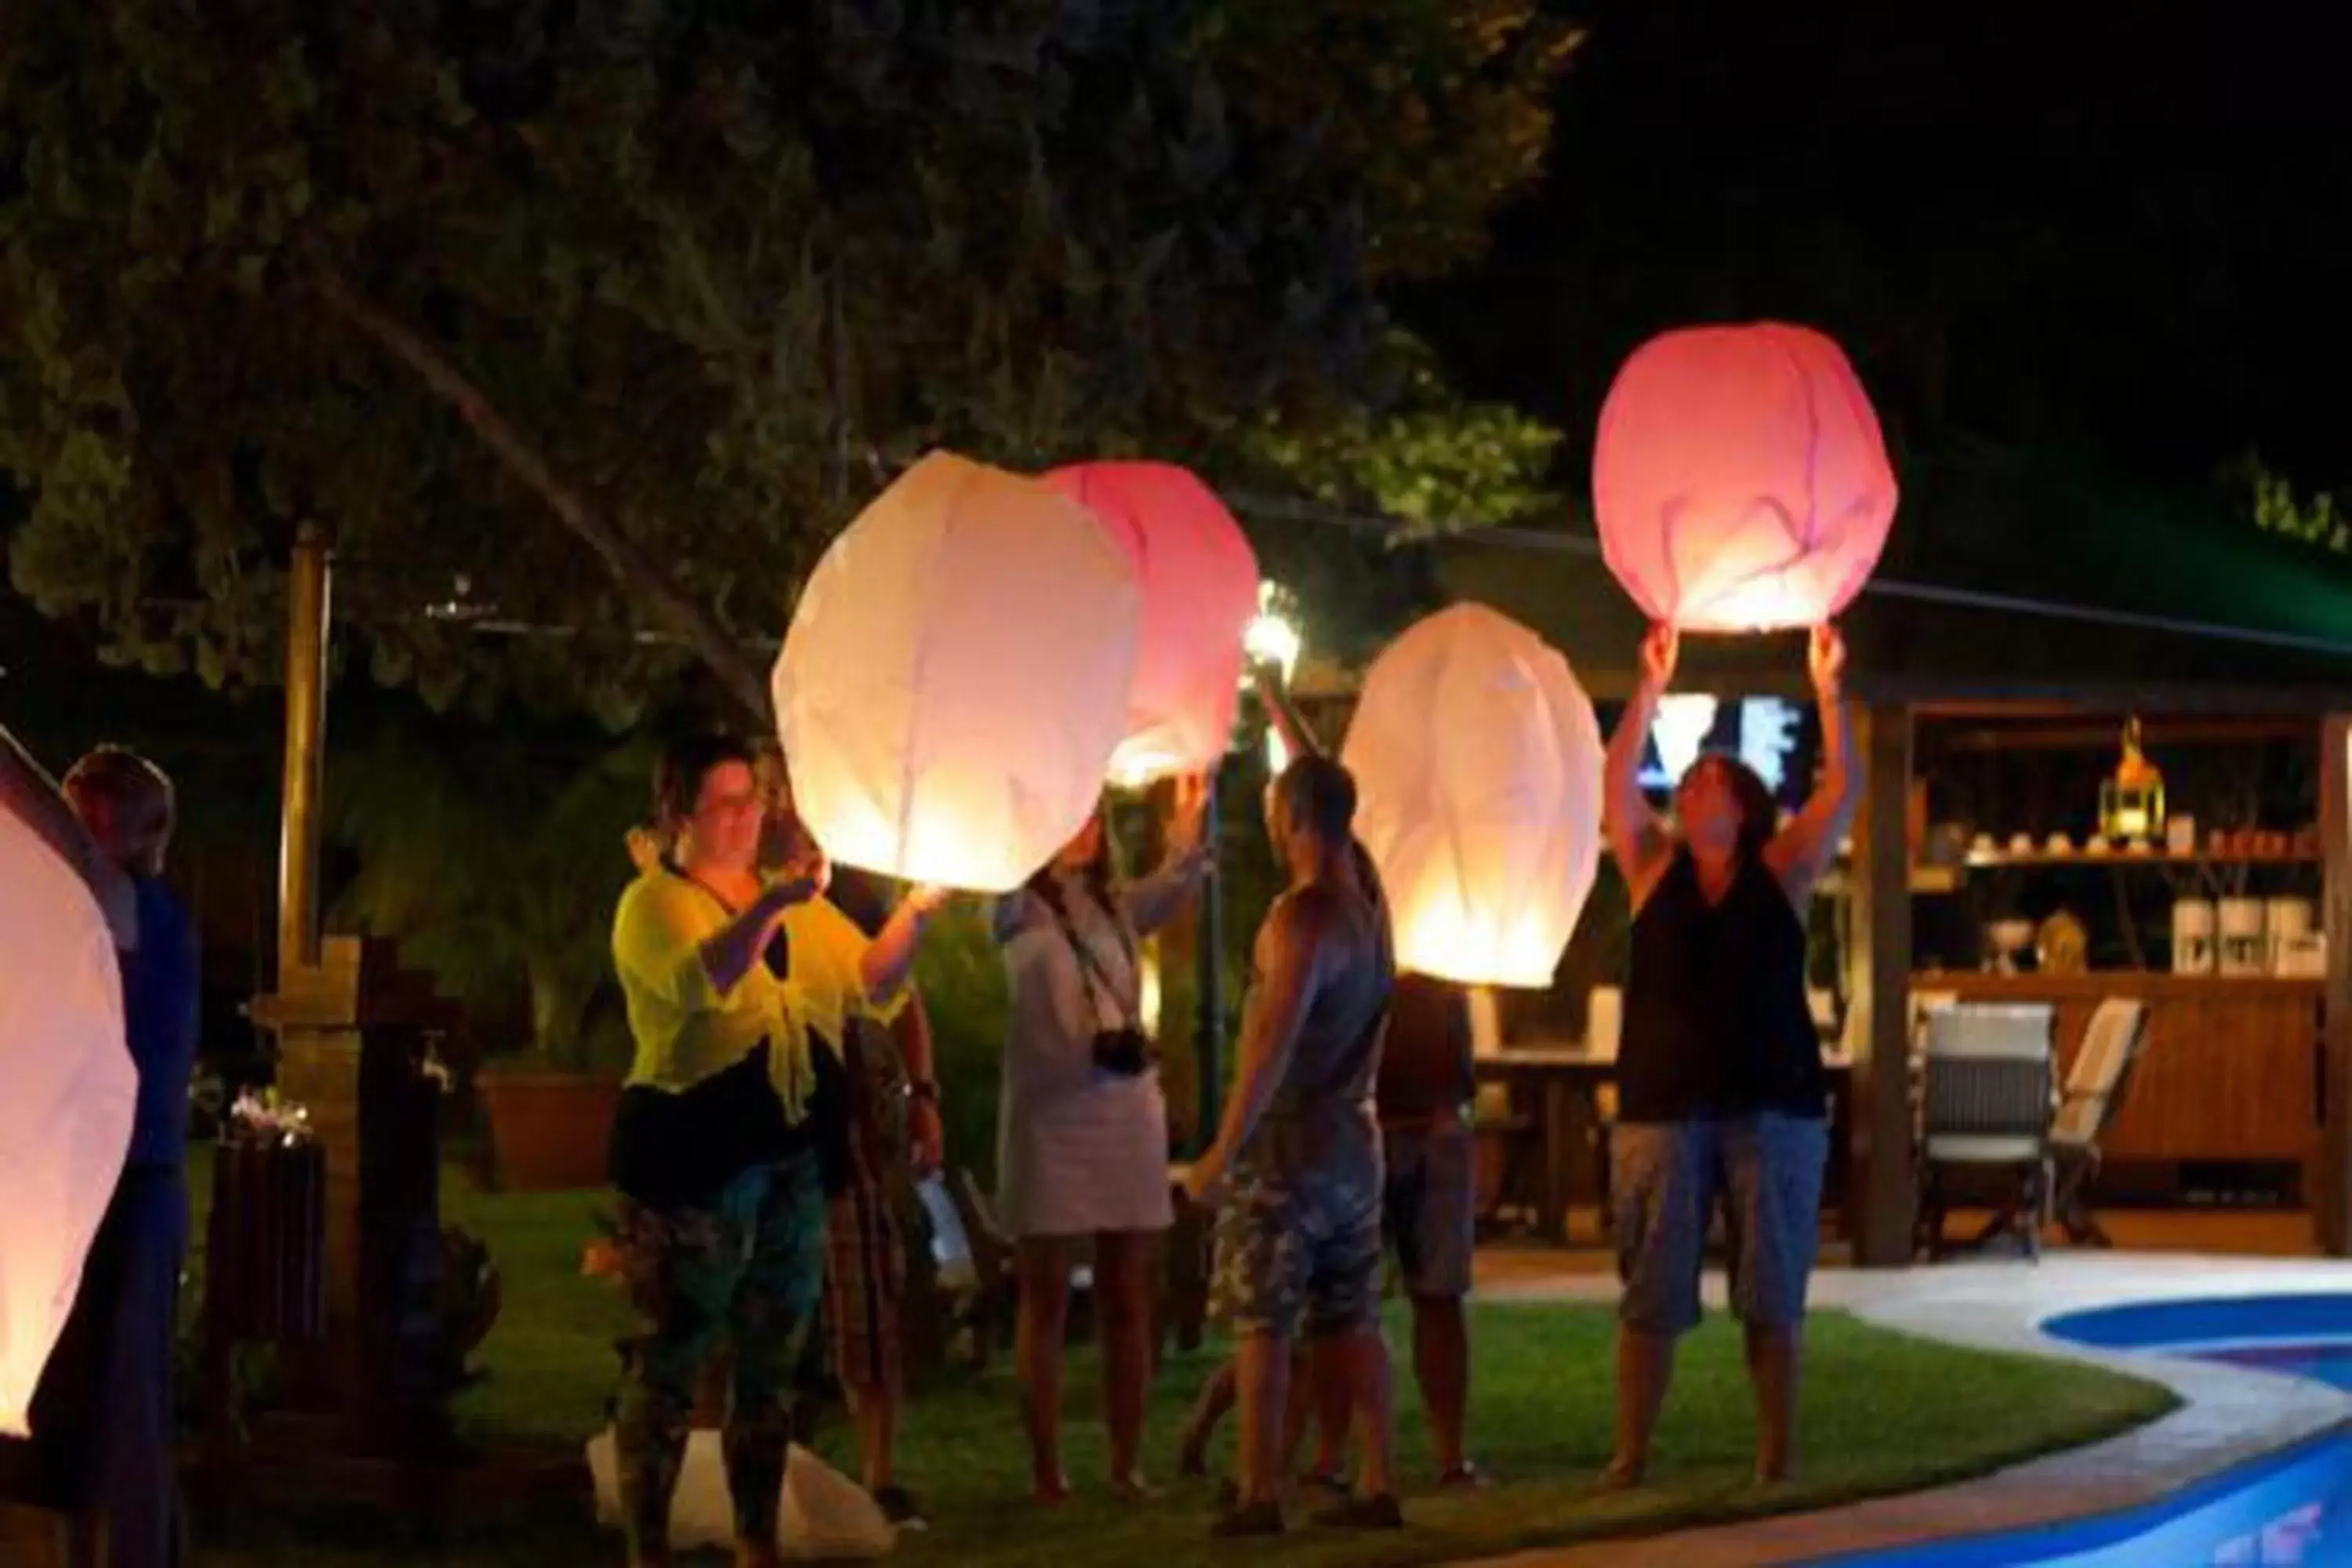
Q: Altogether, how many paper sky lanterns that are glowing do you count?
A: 5